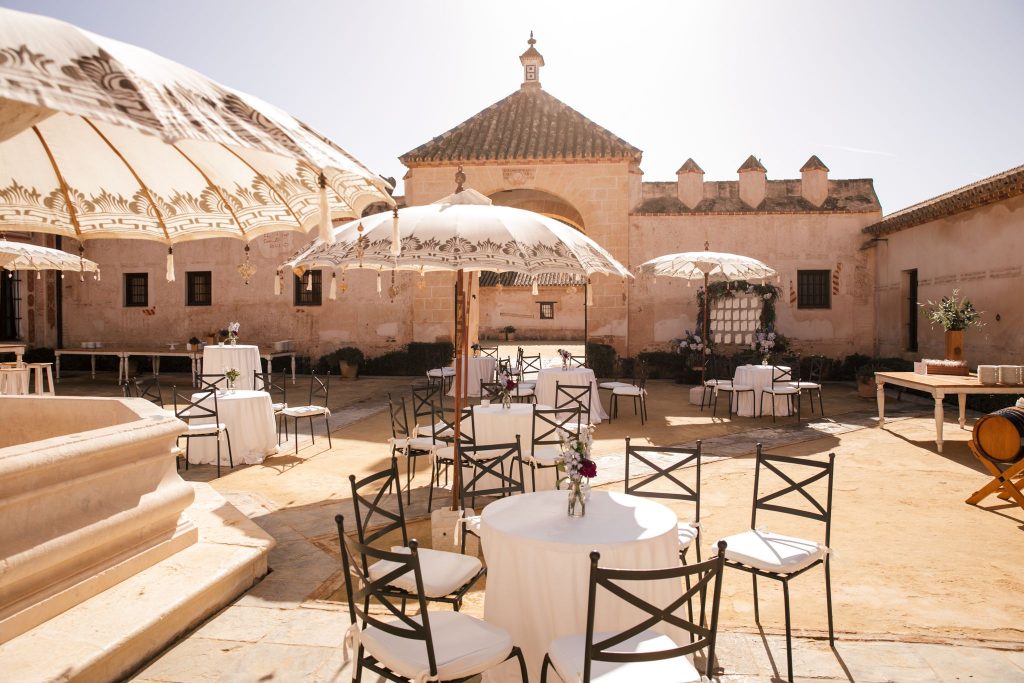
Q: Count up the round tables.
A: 7